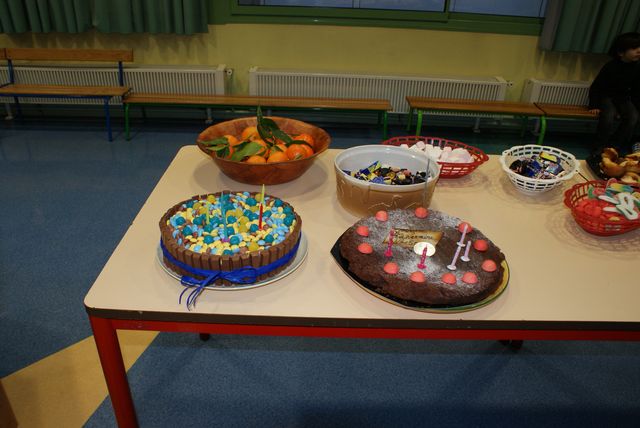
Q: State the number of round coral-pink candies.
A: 11